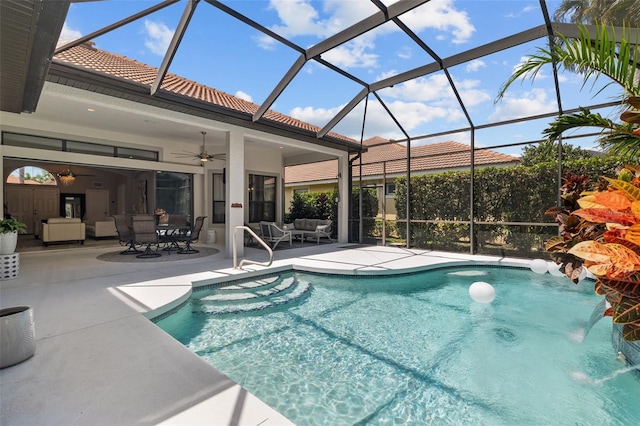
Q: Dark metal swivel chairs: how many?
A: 4